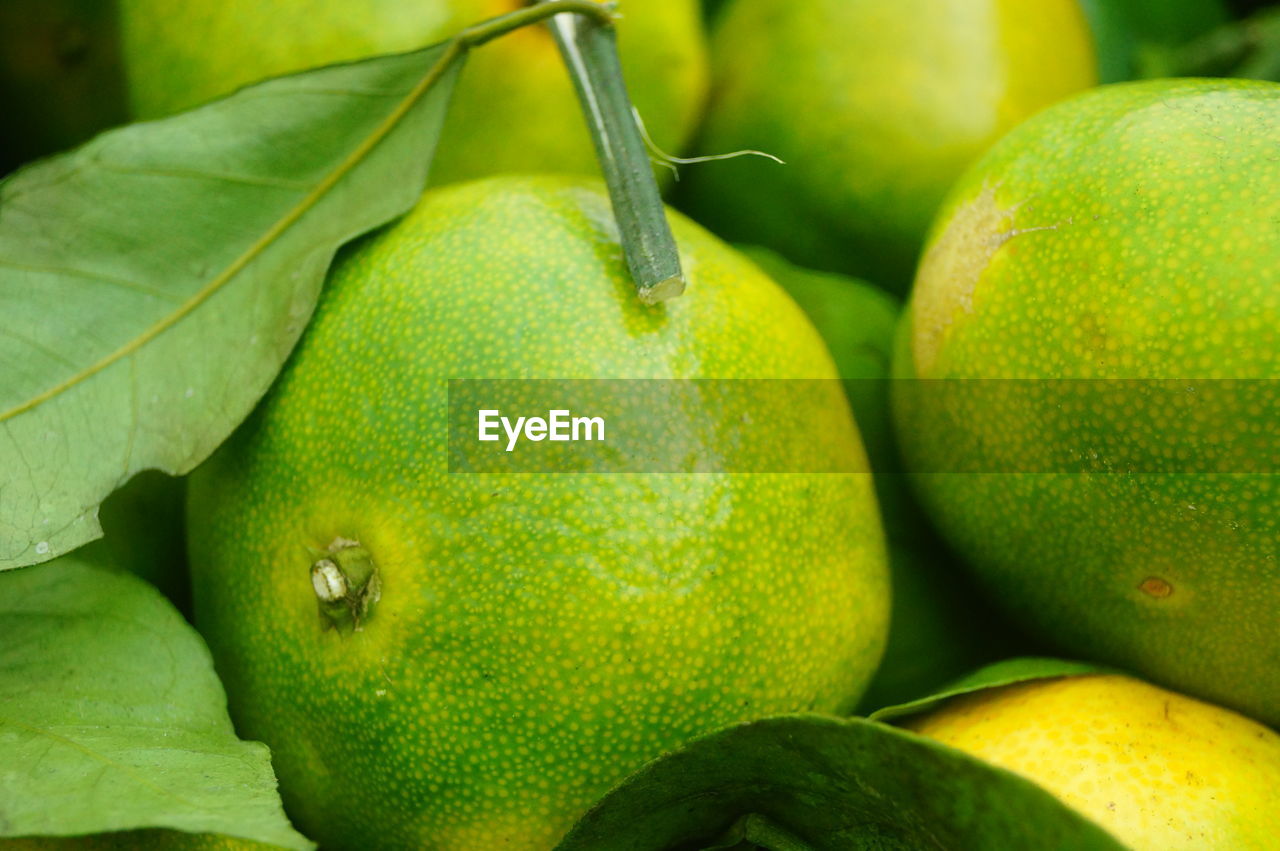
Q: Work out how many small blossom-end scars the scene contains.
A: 1